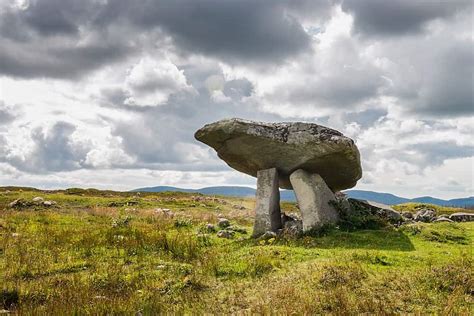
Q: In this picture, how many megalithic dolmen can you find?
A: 1